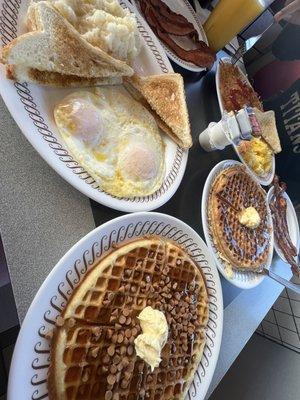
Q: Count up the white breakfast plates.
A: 6